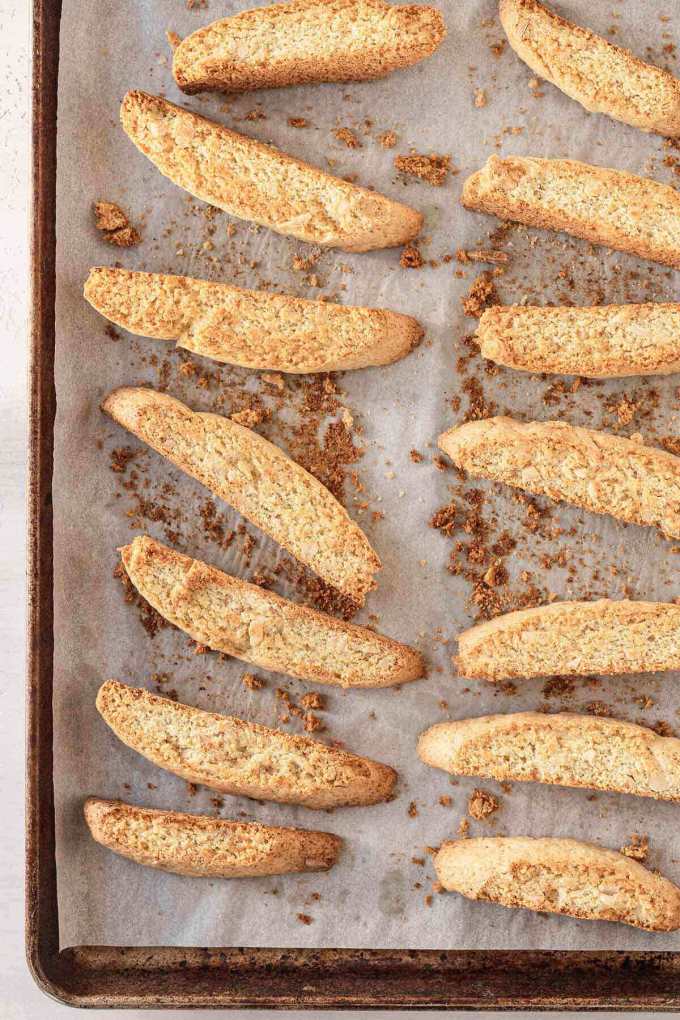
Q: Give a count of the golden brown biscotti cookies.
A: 14